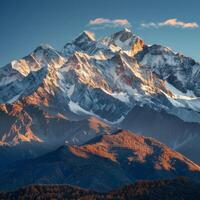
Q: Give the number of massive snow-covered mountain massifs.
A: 1